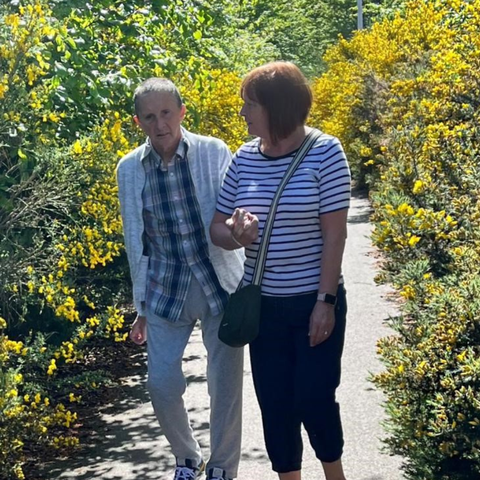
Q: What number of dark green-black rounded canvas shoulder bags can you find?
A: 1